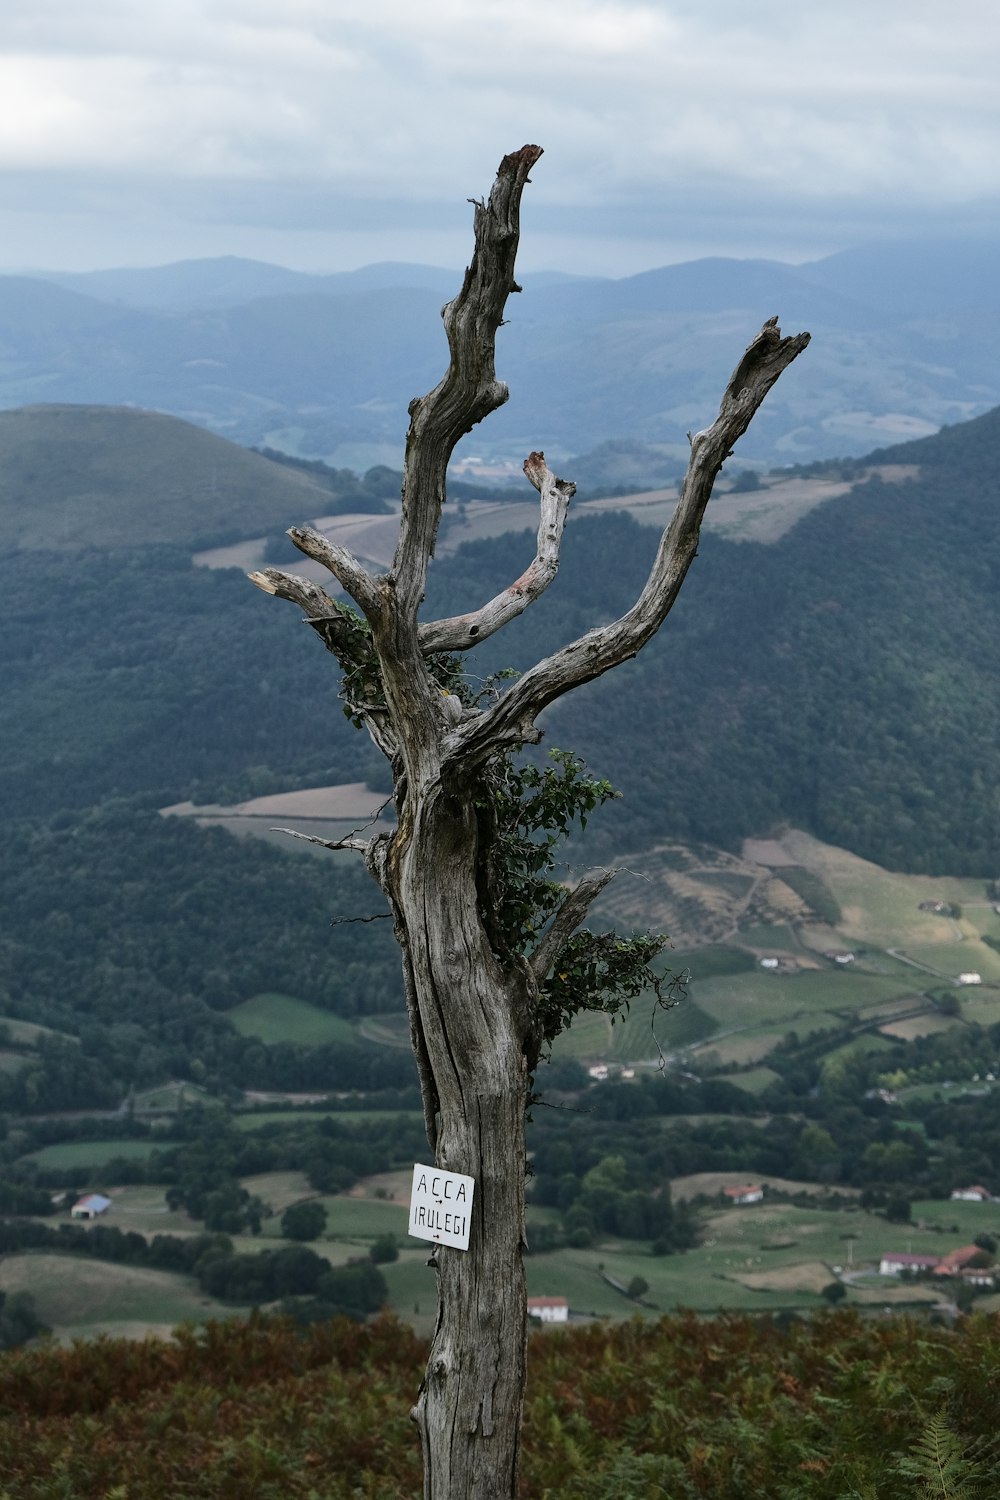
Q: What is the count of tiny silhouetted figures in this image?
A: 0